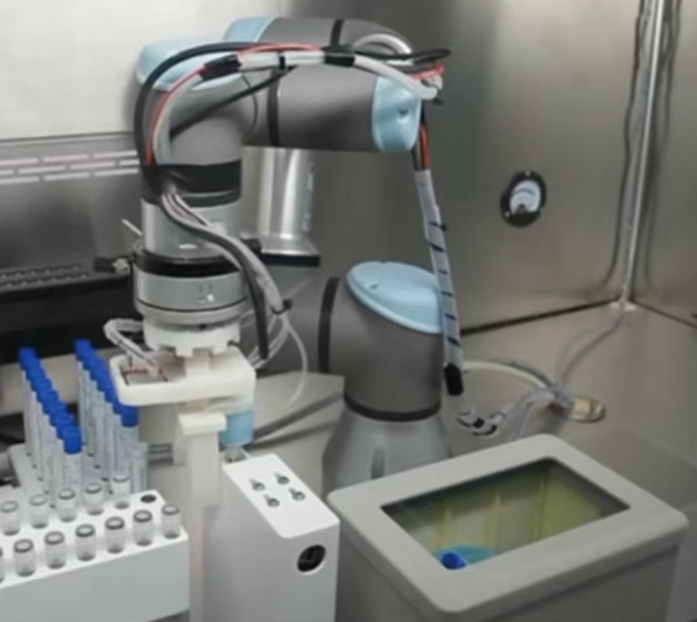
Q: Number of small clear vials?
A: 12